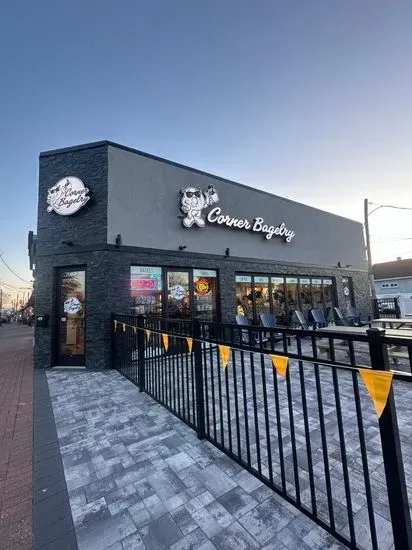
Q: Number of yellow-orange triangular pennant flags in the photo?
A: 9